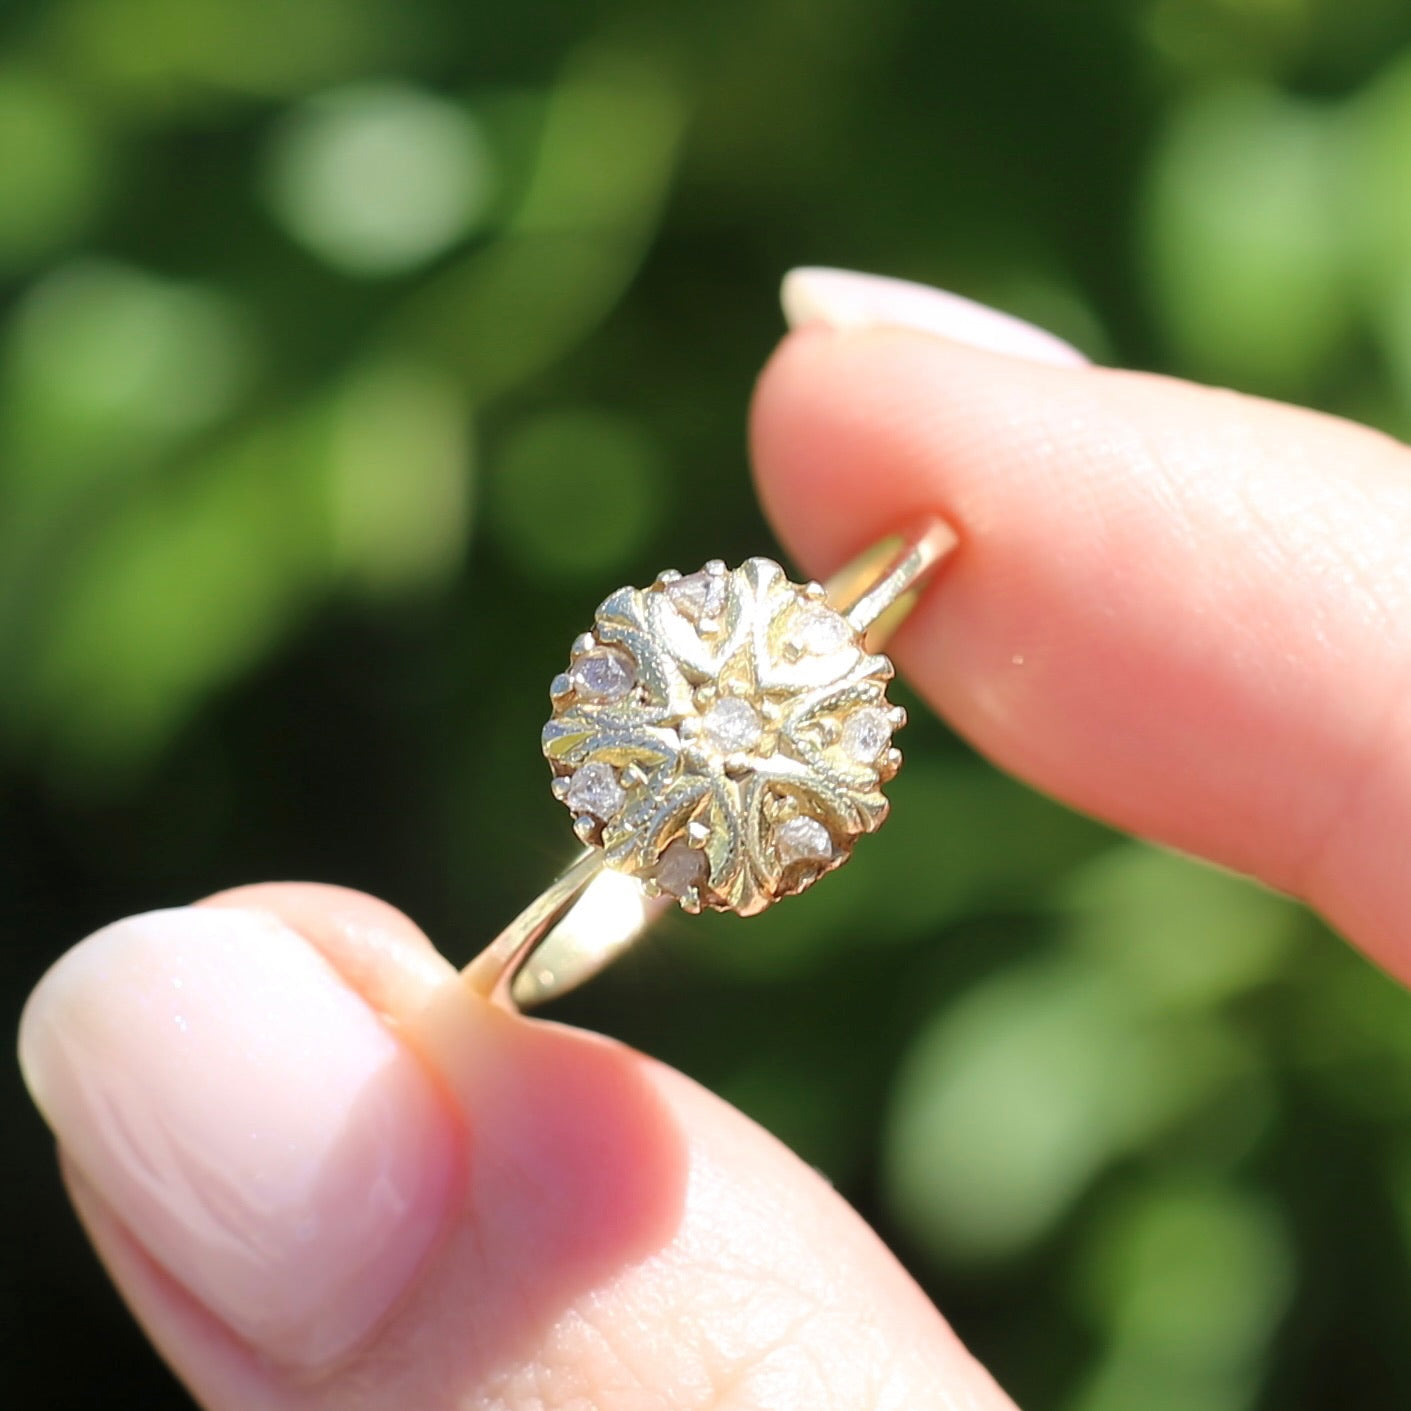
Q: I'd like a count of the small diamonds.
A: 8